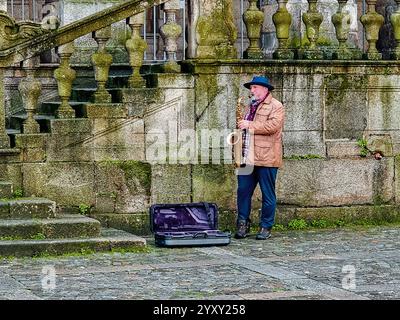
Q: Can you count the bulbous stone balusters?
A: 11